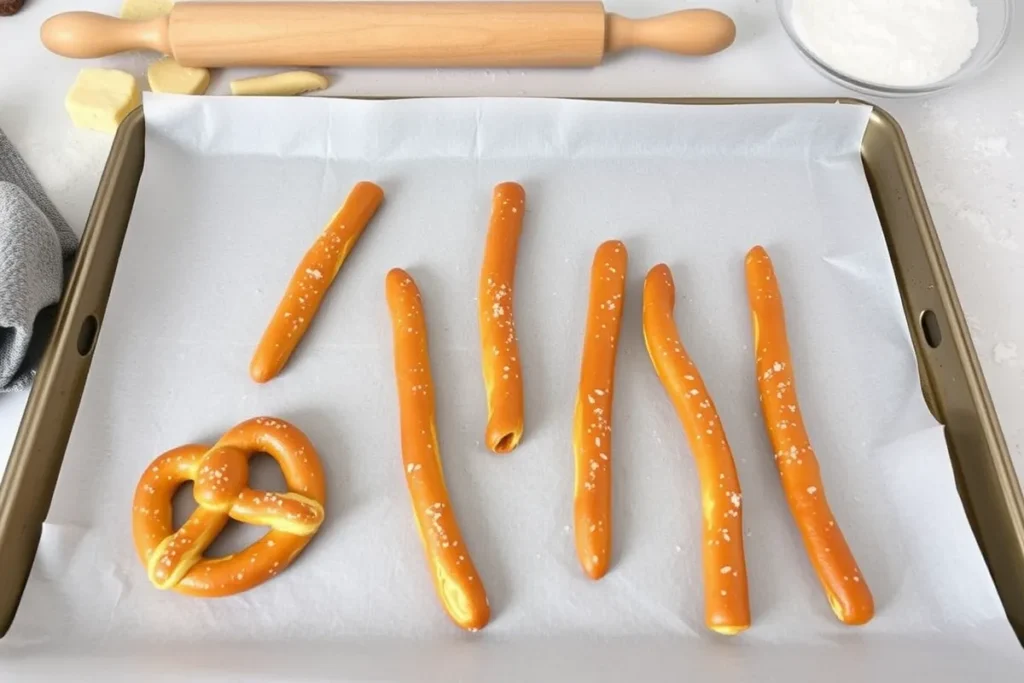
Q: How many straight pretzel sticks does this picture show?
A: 6